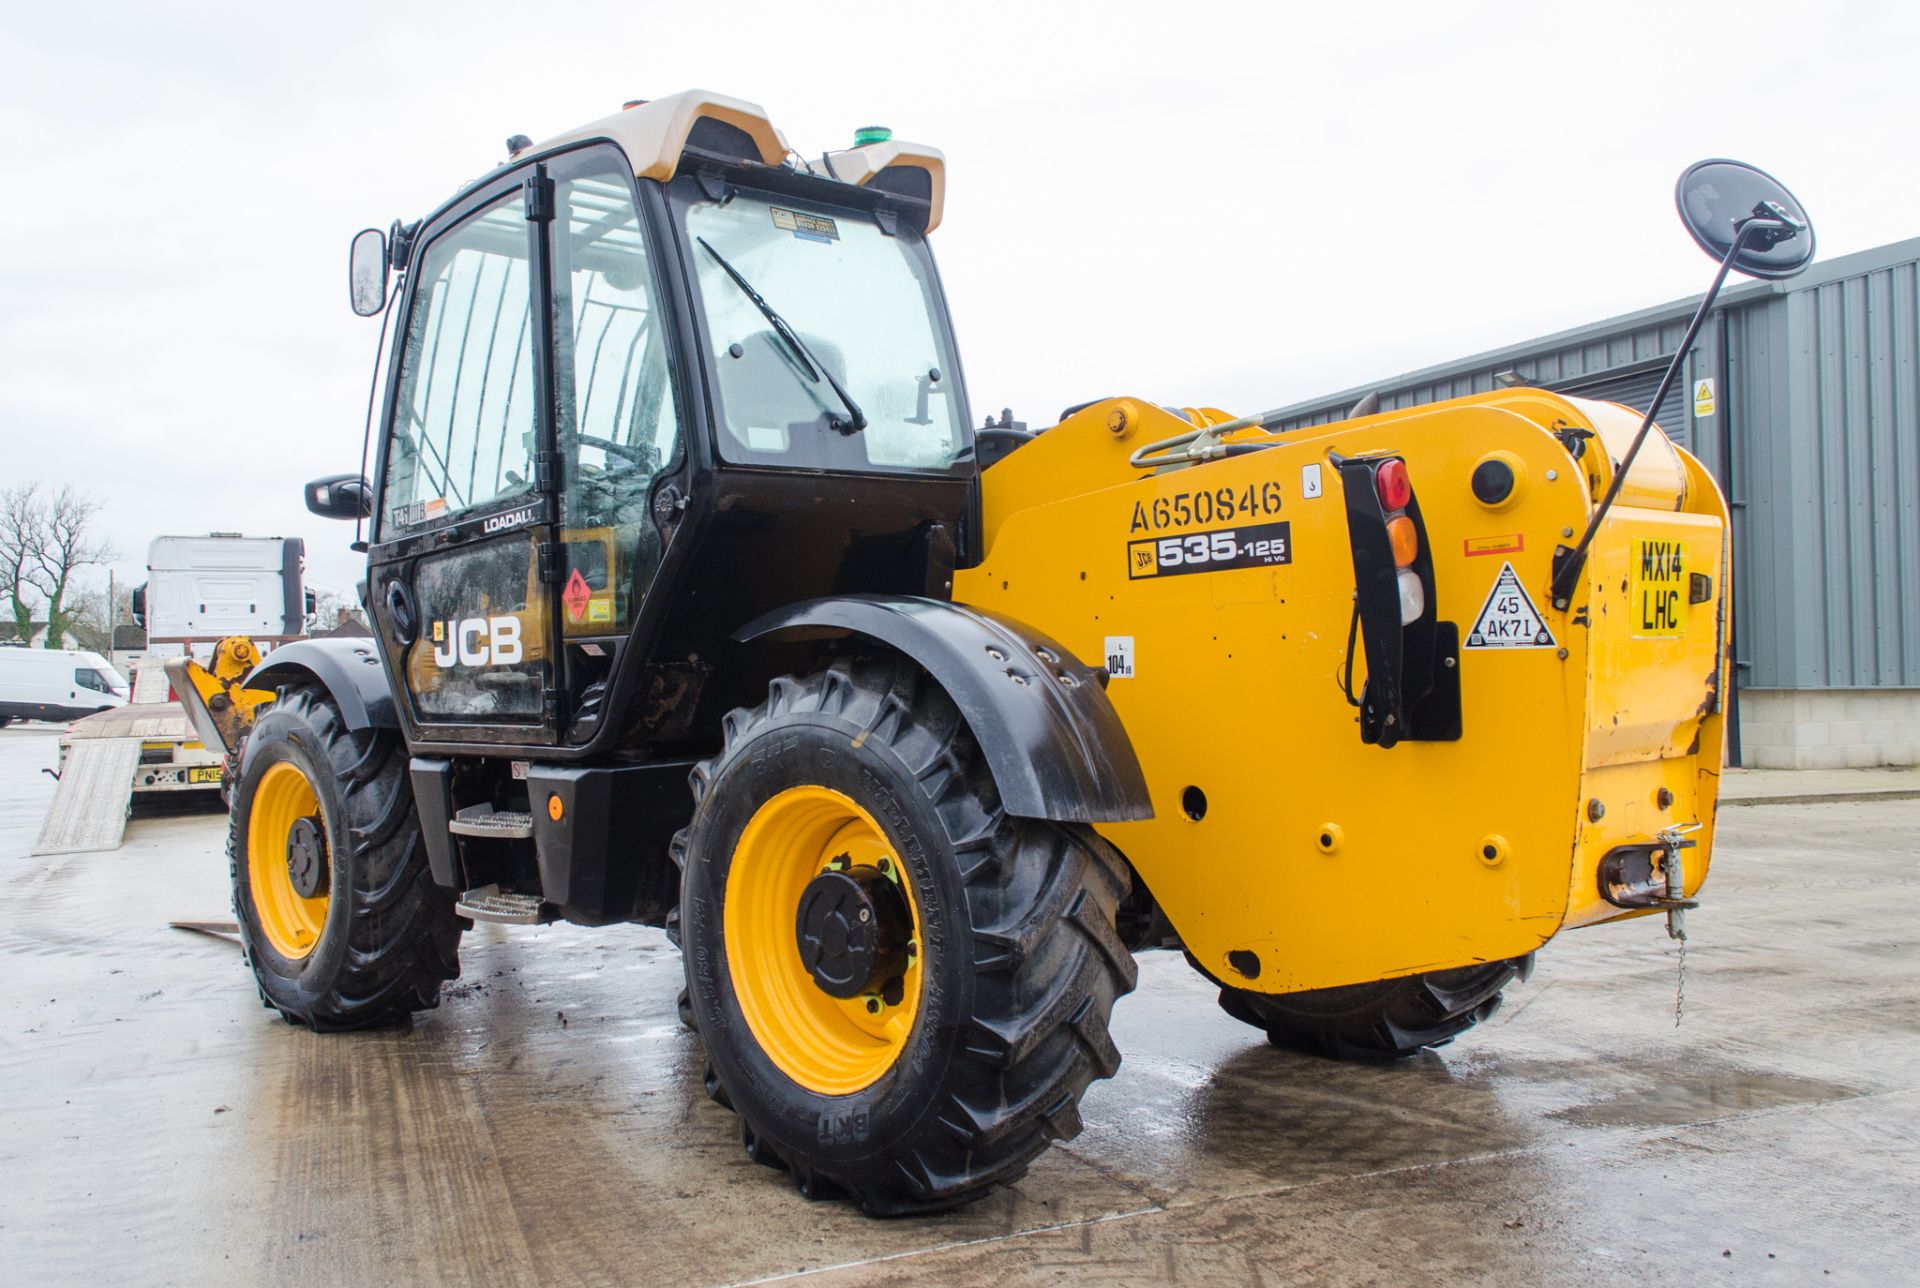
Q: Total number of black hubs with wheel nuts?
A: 2